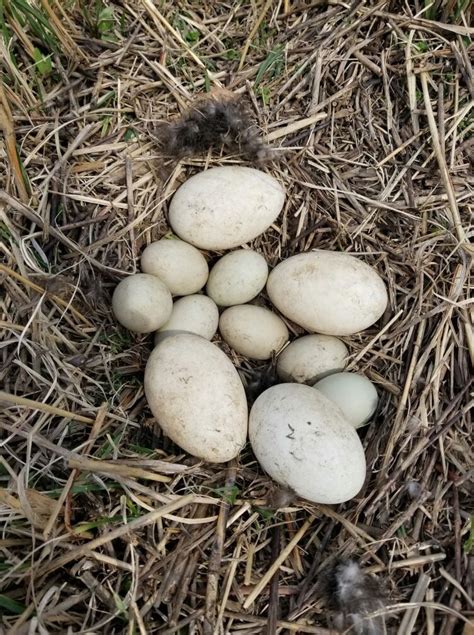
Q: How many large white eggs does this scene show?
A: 4